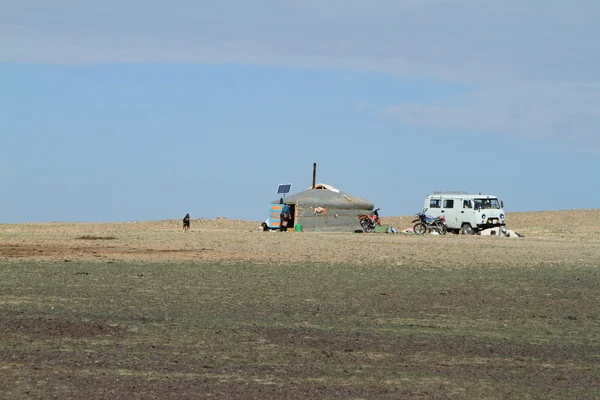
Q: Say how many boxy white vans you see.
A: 1